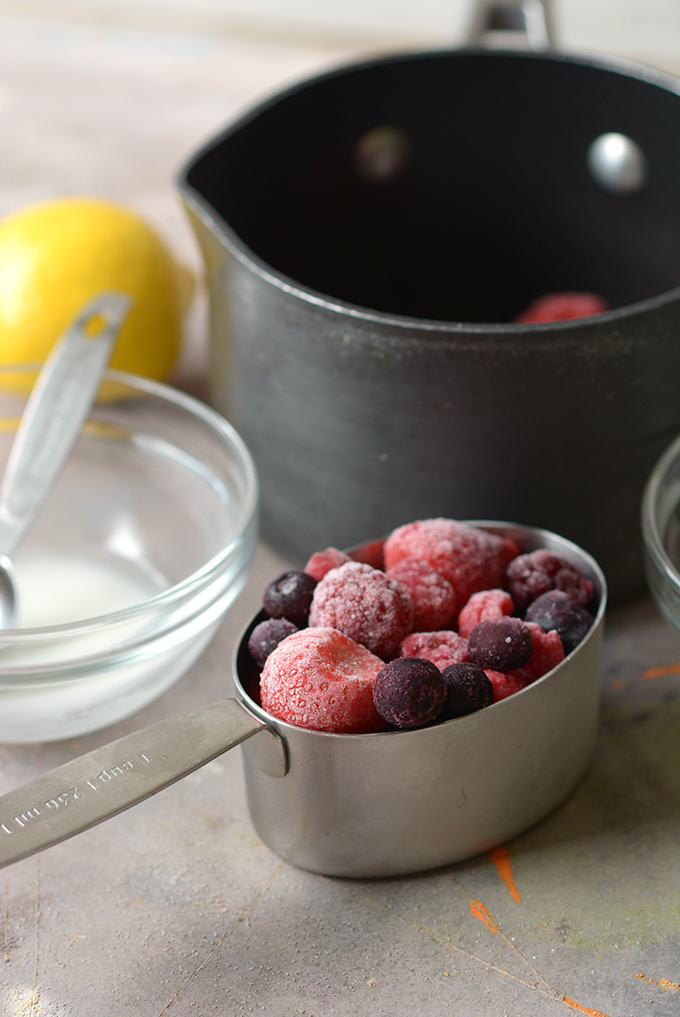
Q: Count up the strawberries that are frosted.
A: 2